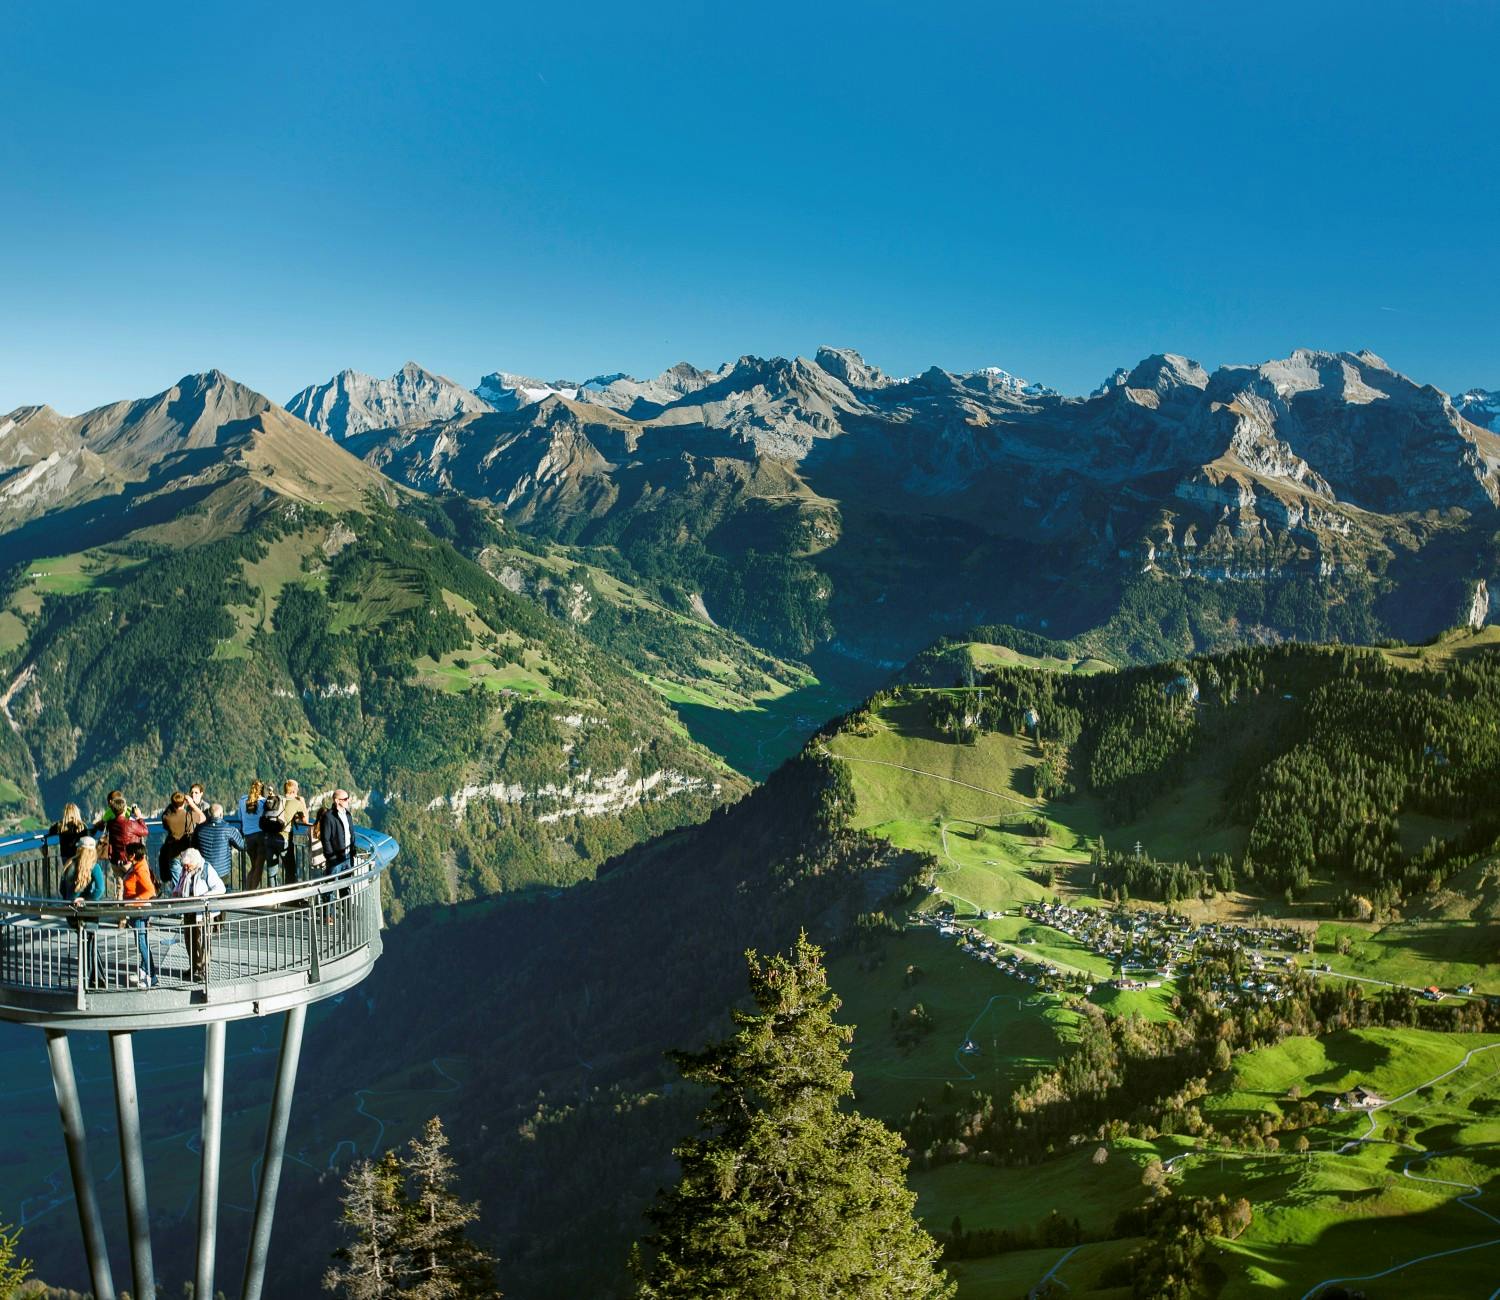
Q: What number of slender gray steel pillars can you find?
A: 4